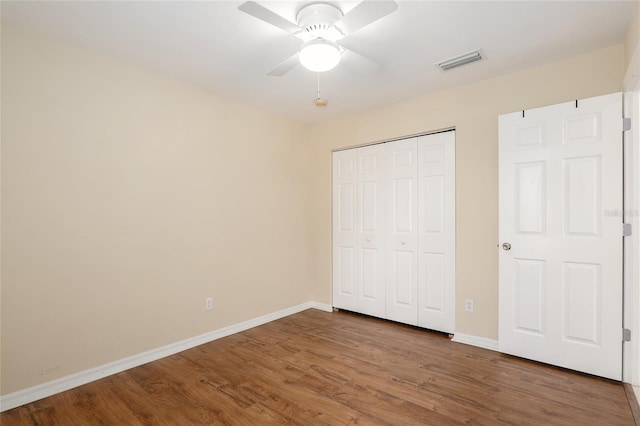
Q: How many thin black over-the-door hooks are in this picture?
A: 2